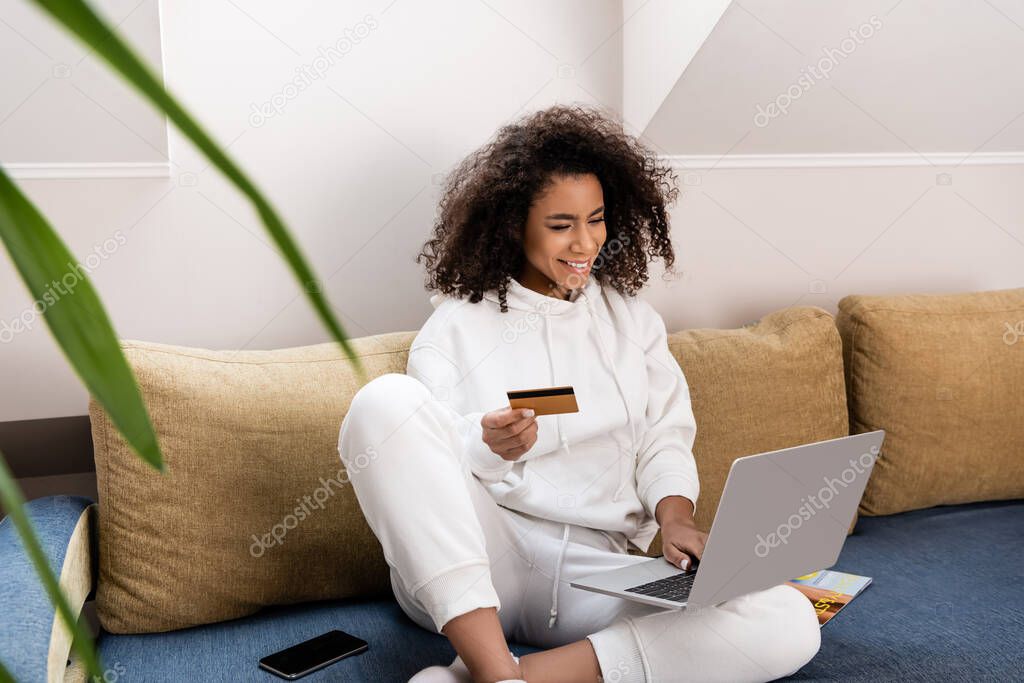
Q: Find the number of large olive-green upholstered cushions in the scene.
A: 3